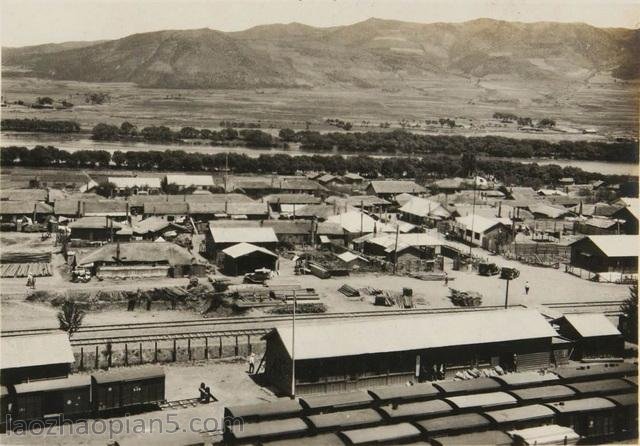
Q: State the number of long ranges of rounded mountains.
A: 1